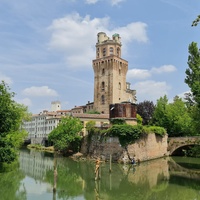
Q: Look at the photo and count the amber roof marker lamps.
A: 0